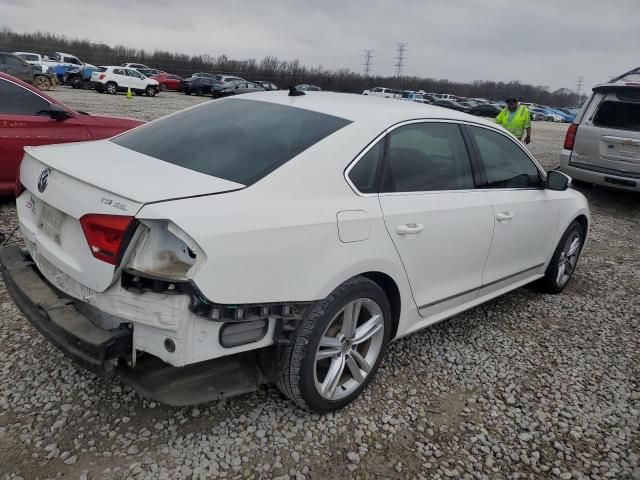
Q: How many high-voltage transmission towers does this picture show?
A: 3